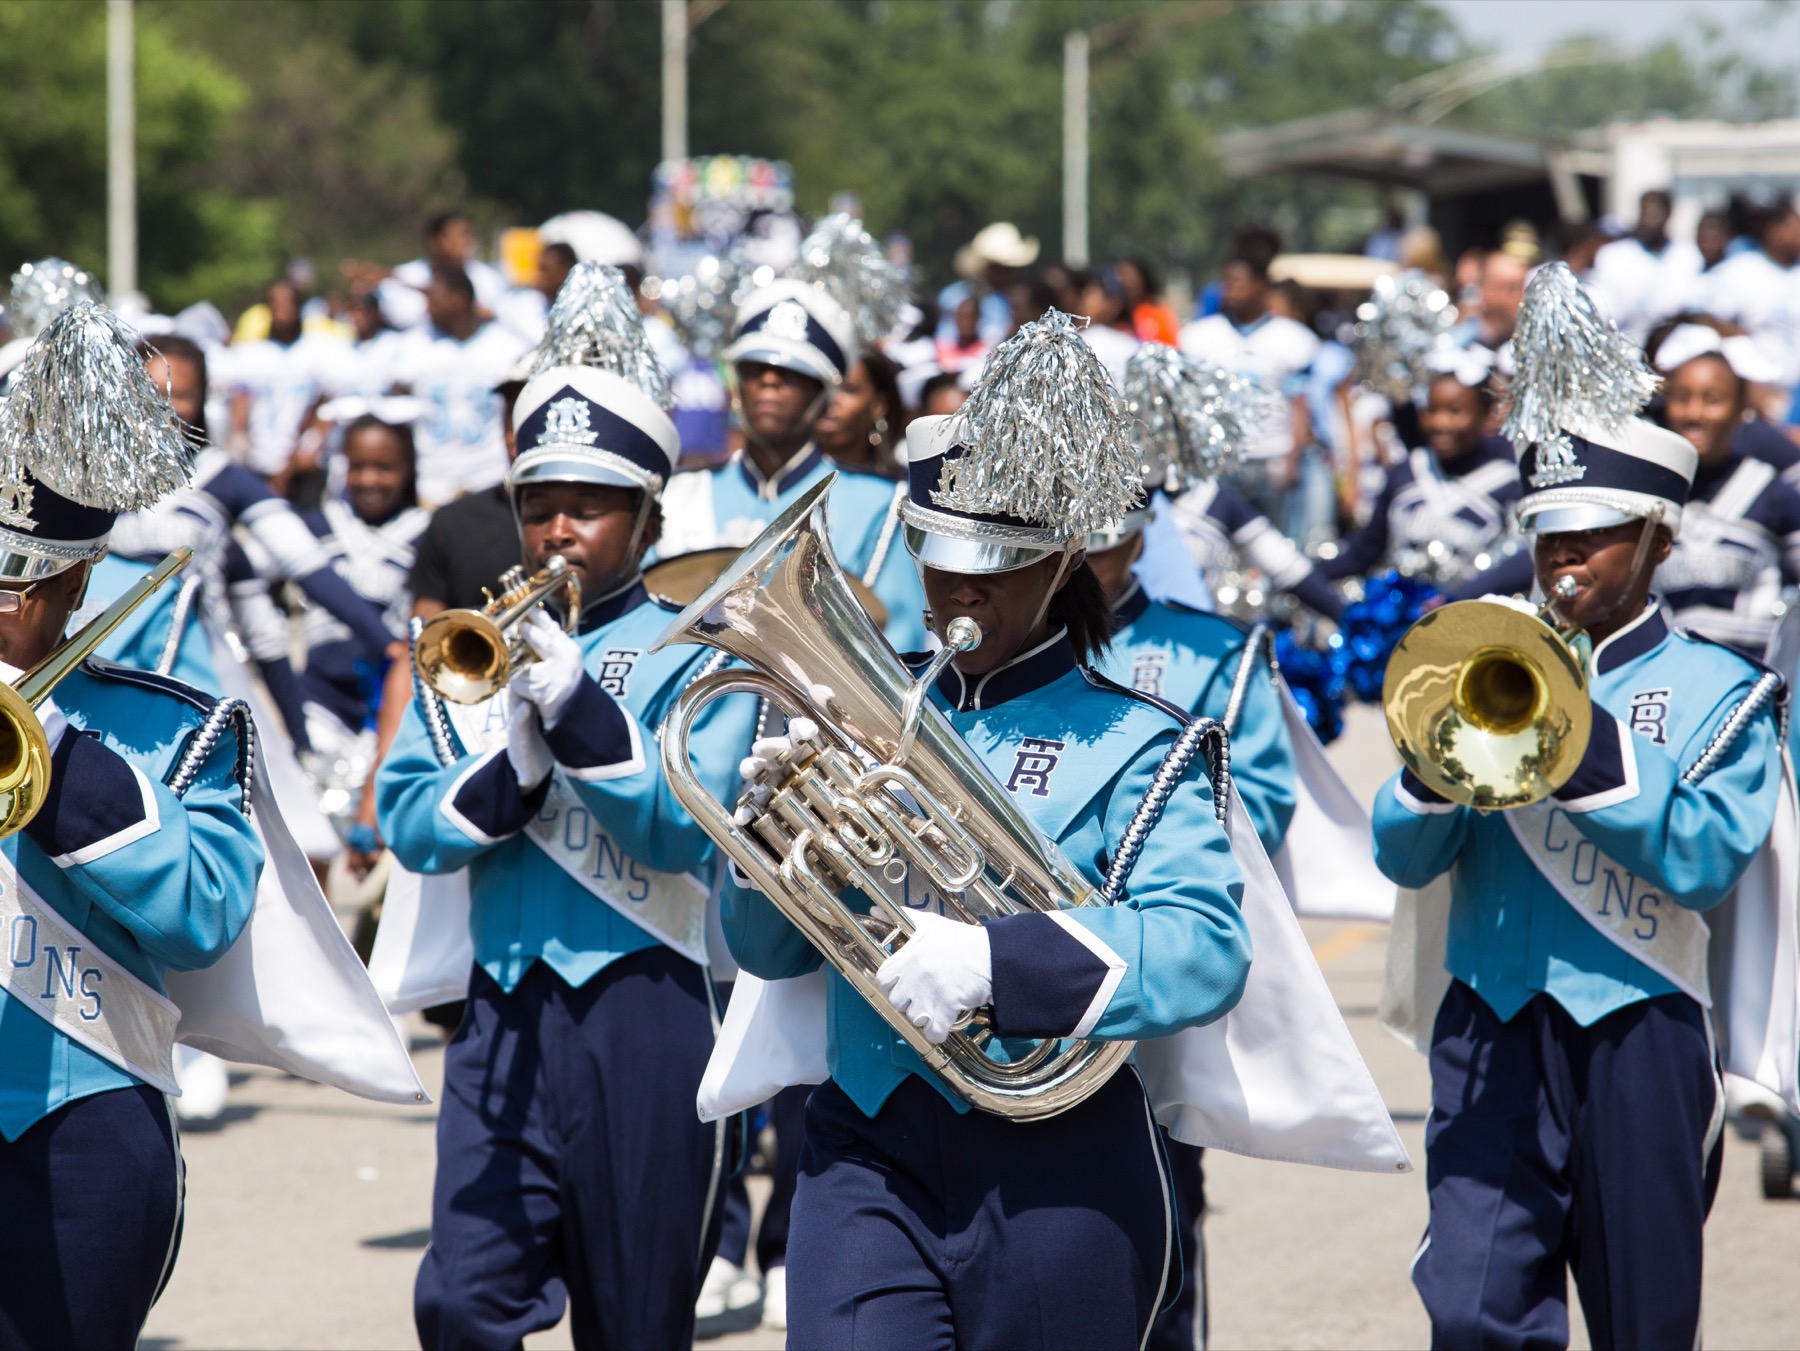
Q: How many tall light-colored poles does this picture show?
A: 3